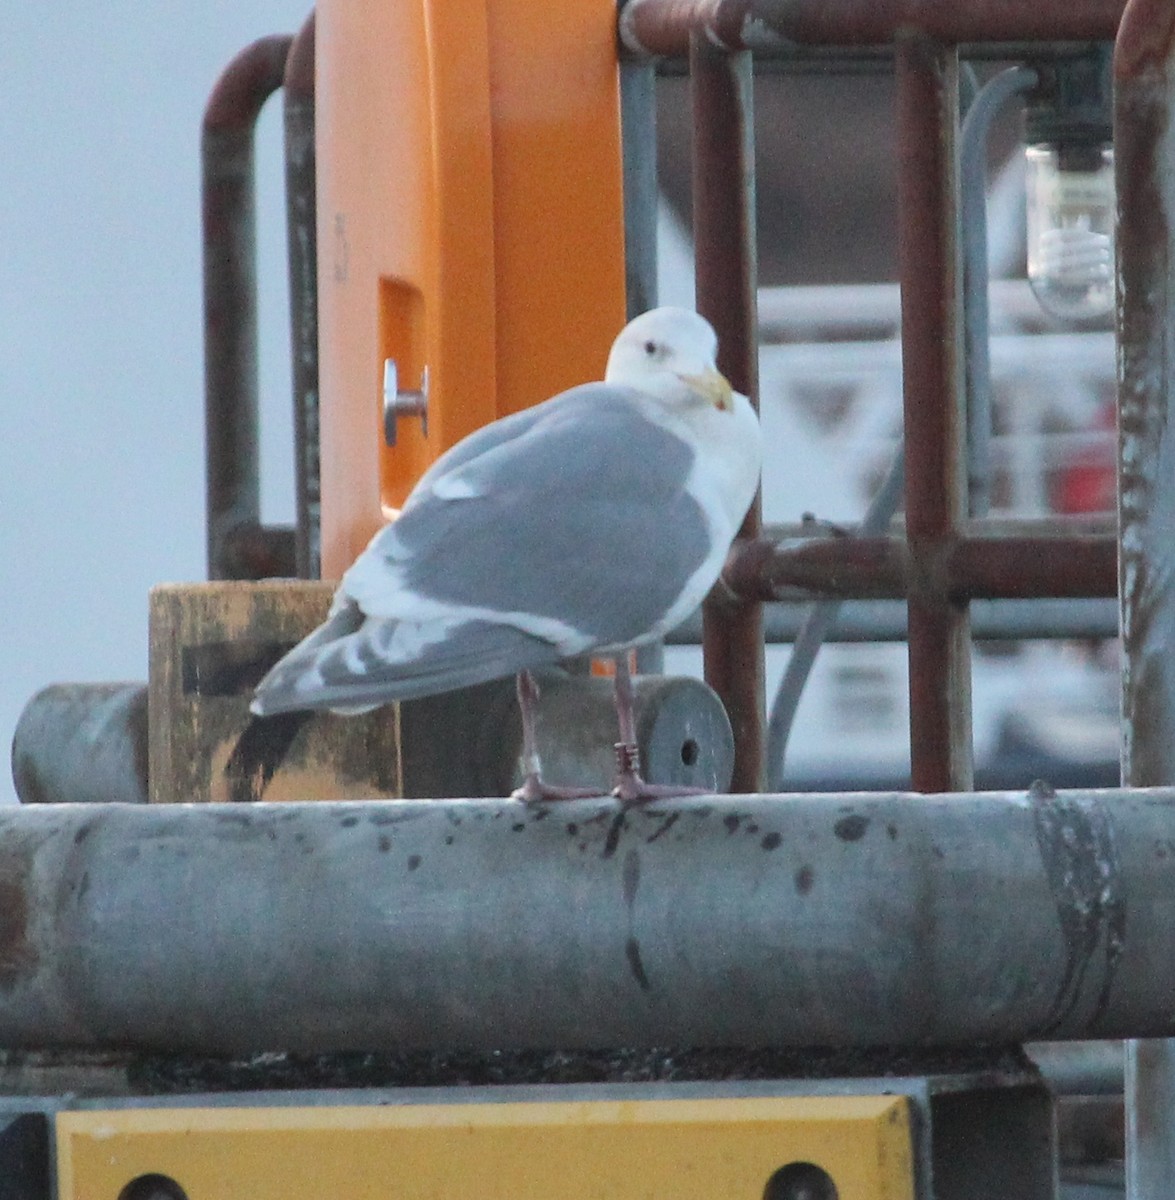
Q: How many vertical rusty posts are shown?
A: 5